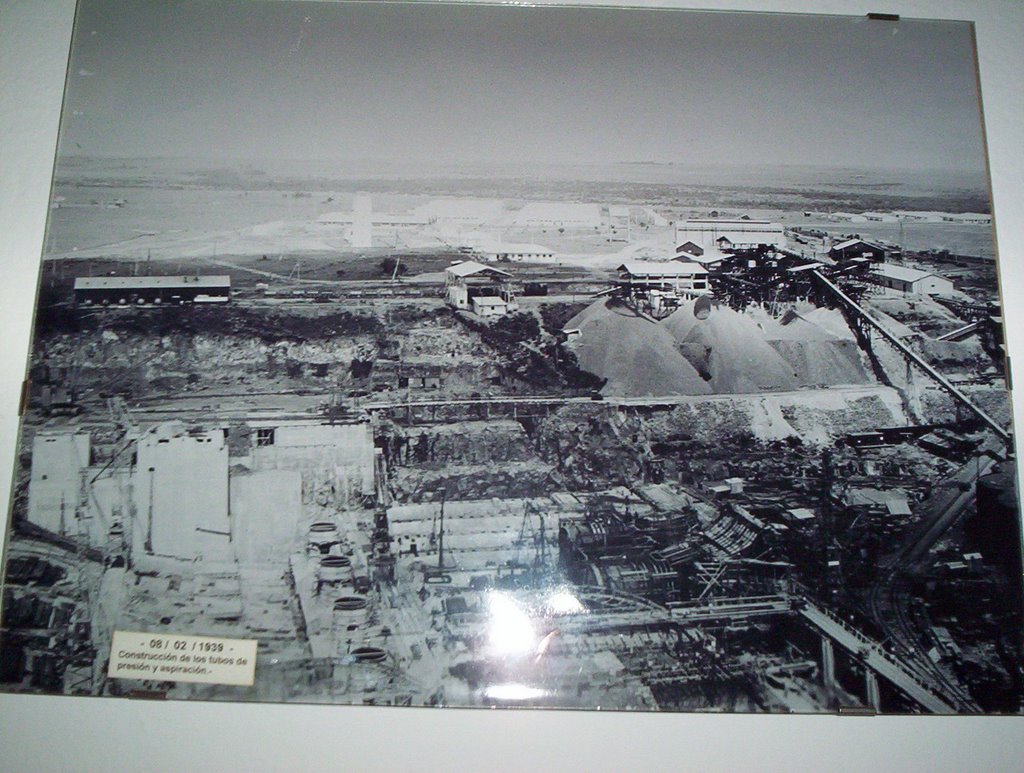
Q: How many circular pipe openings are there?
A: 4